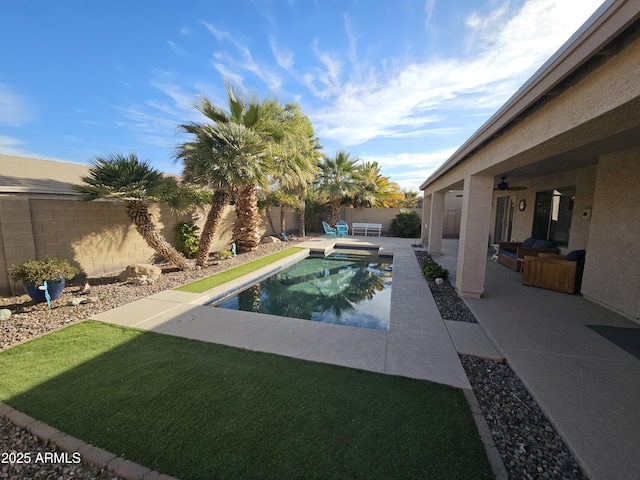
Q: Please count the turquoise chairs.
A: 2